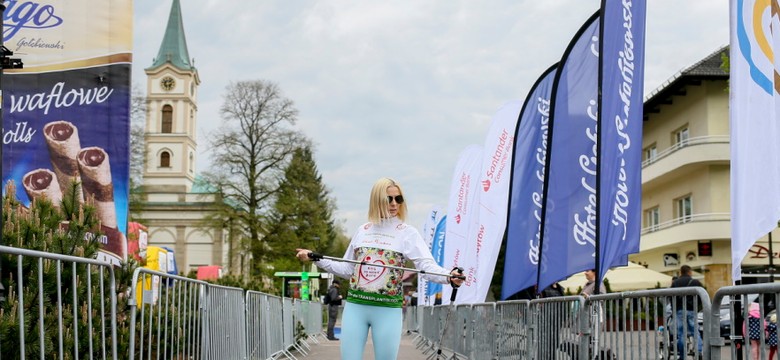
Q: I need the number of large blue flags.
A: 3